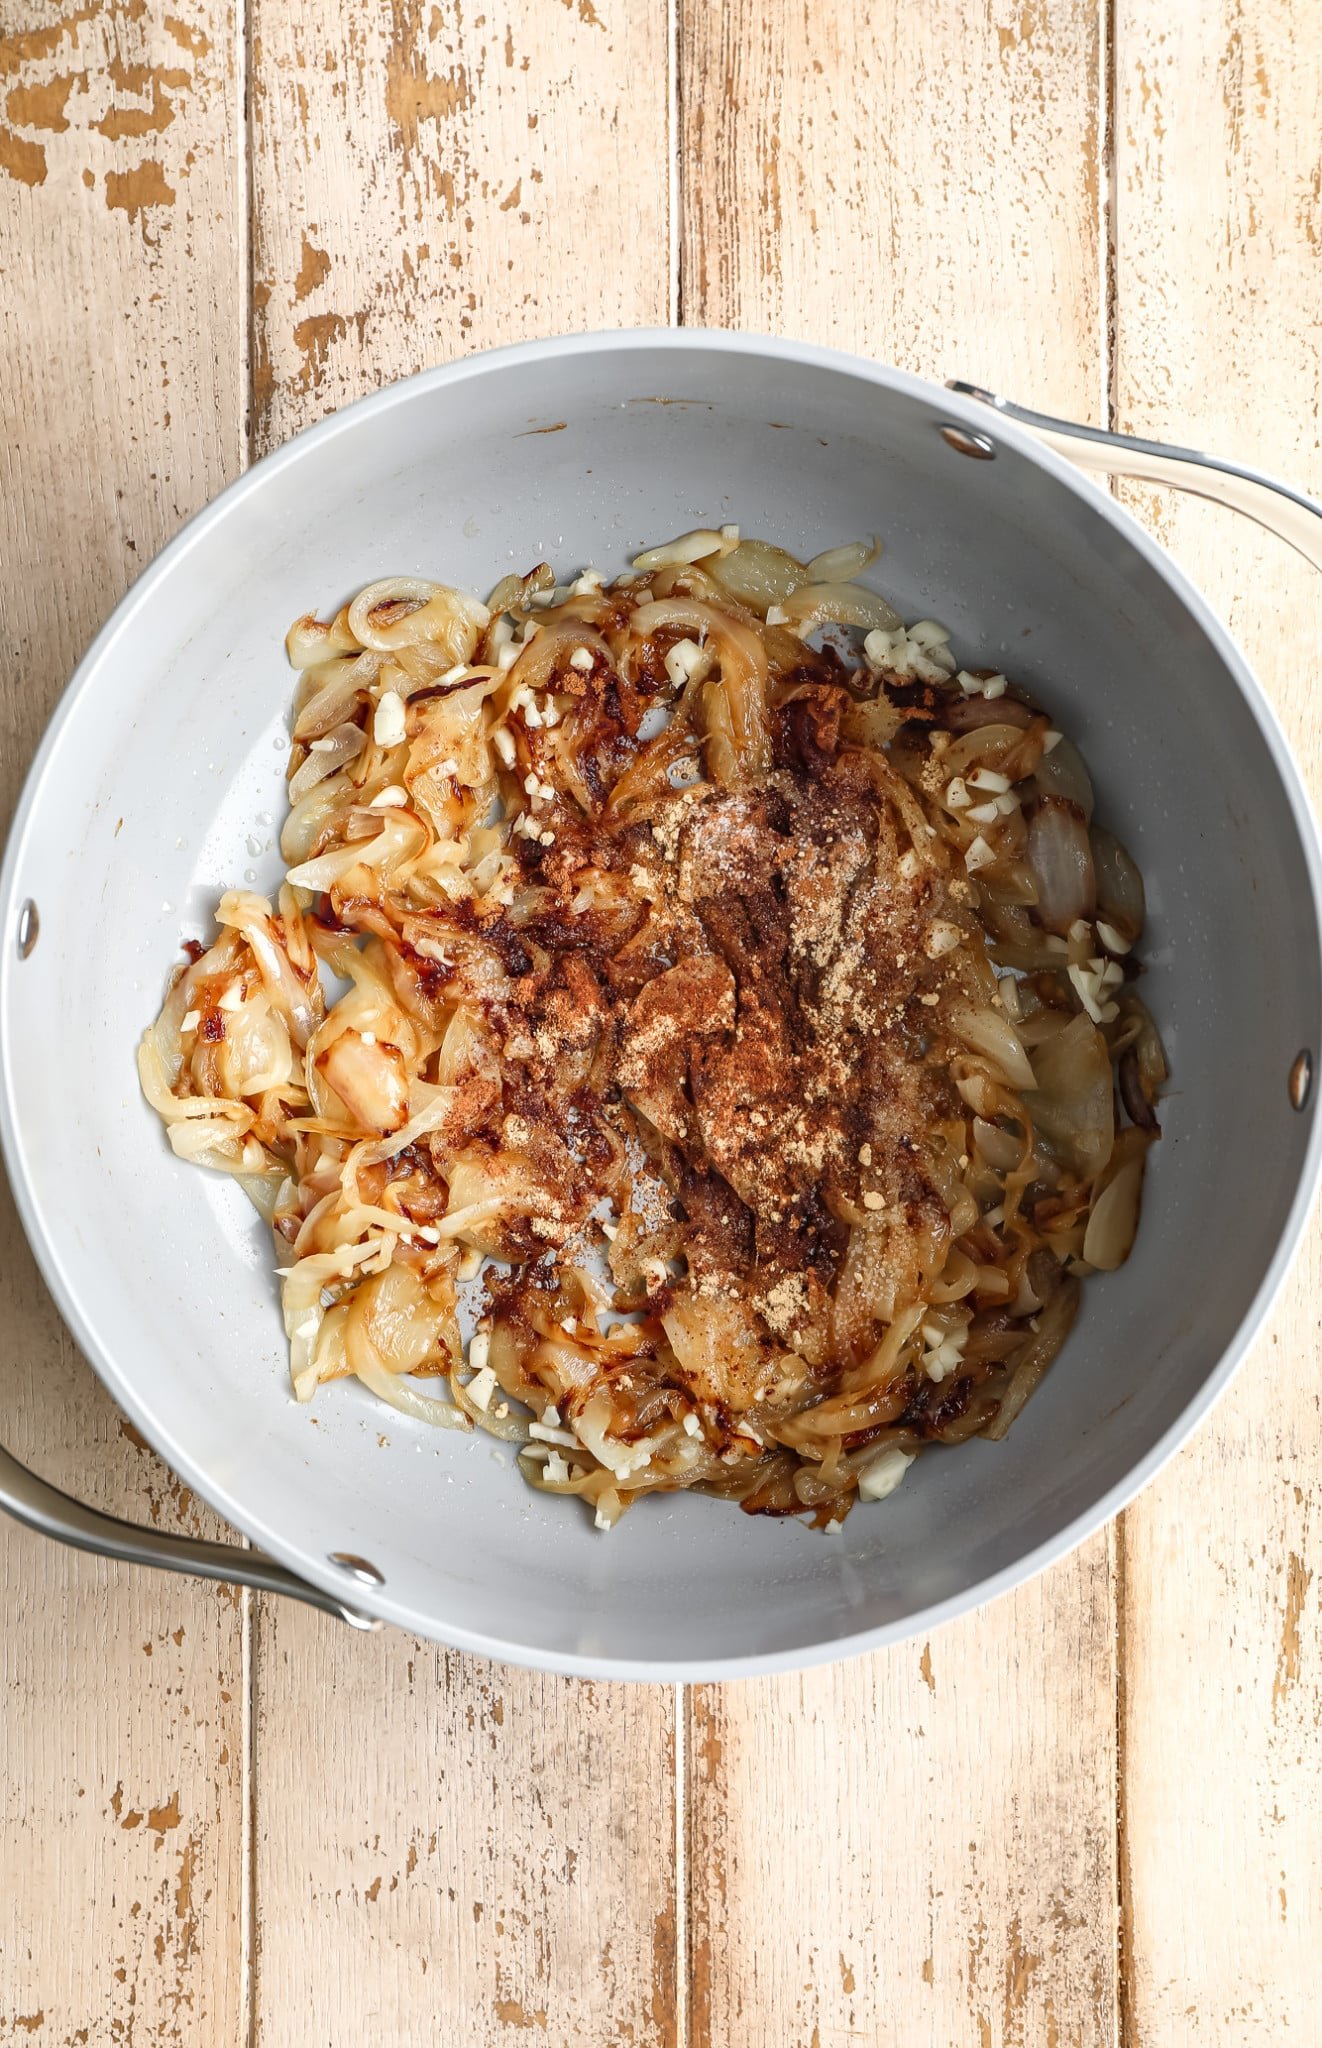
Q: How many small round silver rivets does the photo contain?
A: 4